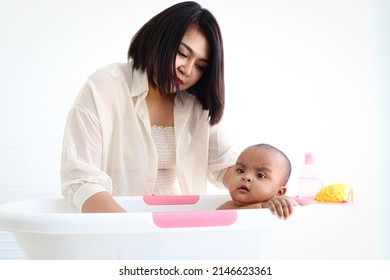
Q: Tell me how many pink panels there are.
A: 2